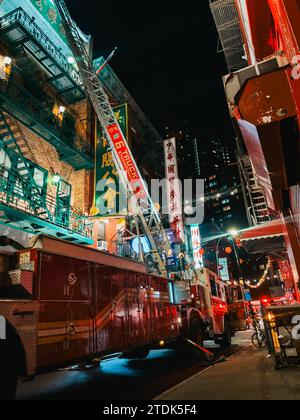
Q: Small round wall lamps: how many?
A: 4